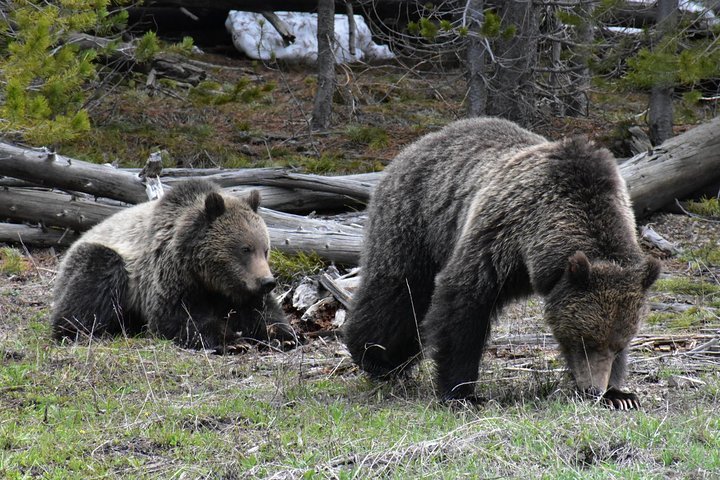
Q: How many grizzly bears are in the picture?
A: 2